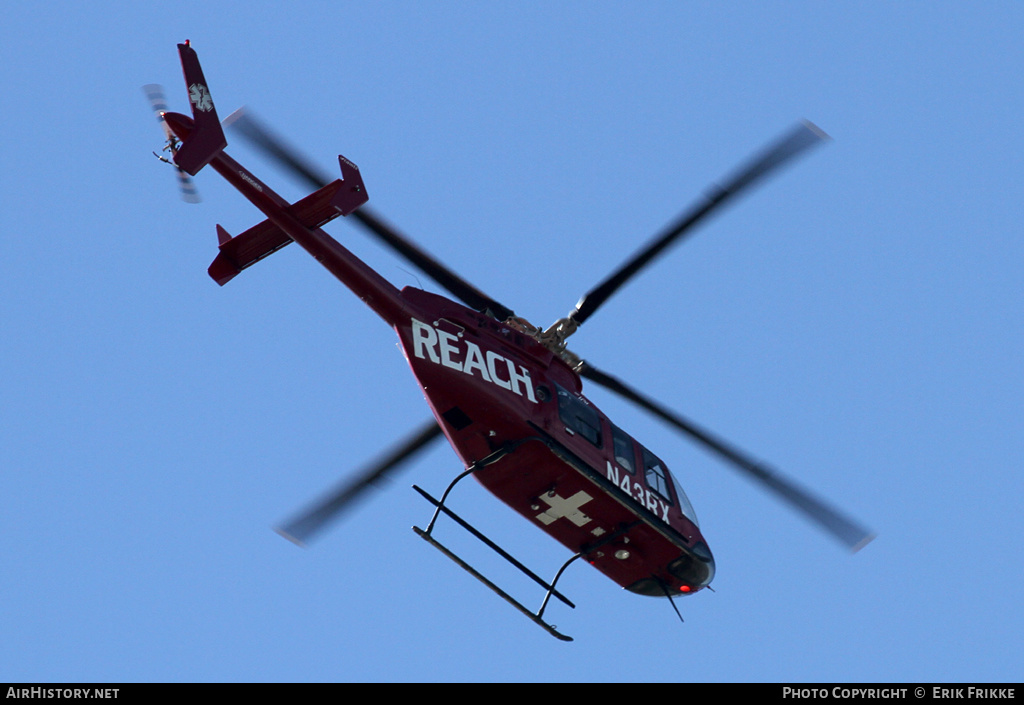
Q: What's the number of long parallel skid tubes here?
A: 2